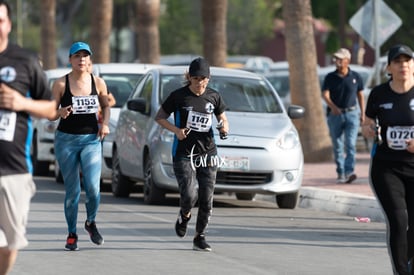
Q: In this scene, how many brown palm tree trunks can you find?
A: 5